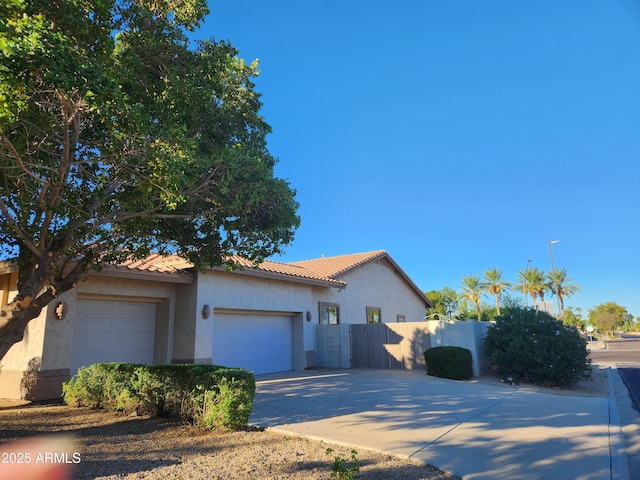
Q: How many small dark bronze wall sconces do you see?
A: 3